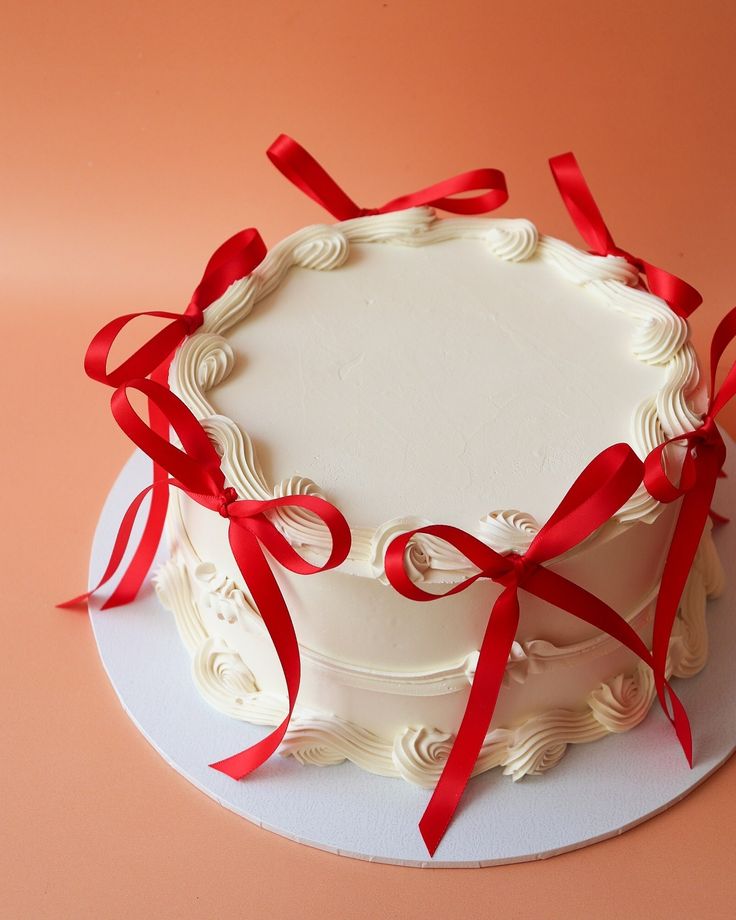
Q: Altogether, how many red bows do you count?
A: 6